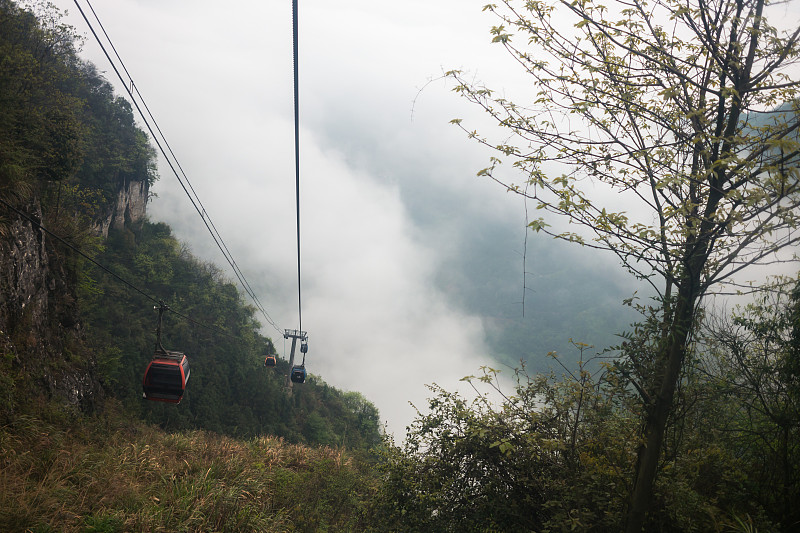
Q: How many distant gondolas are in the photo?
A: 3